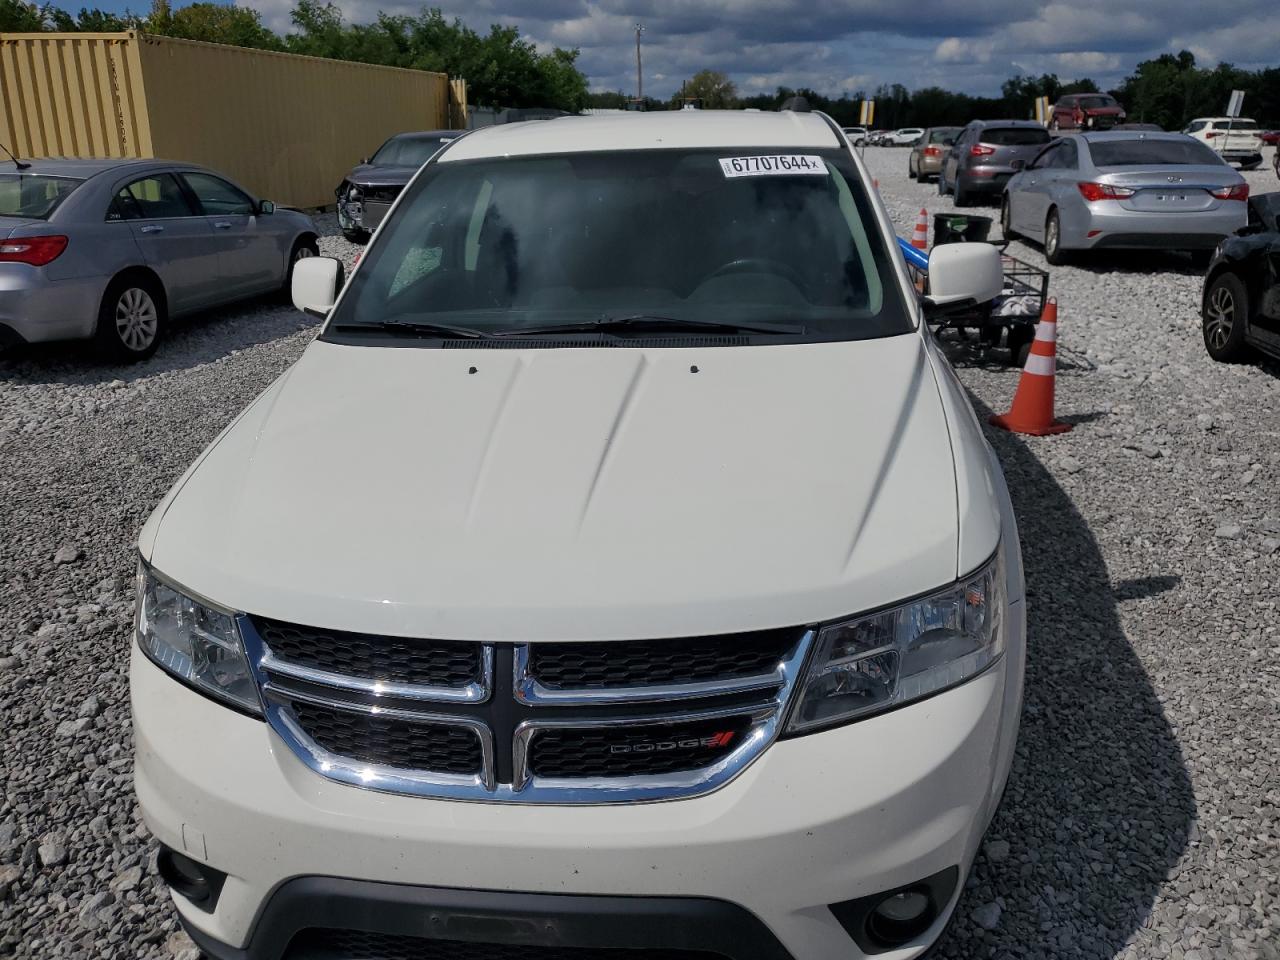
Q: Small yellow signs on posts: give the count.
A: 2